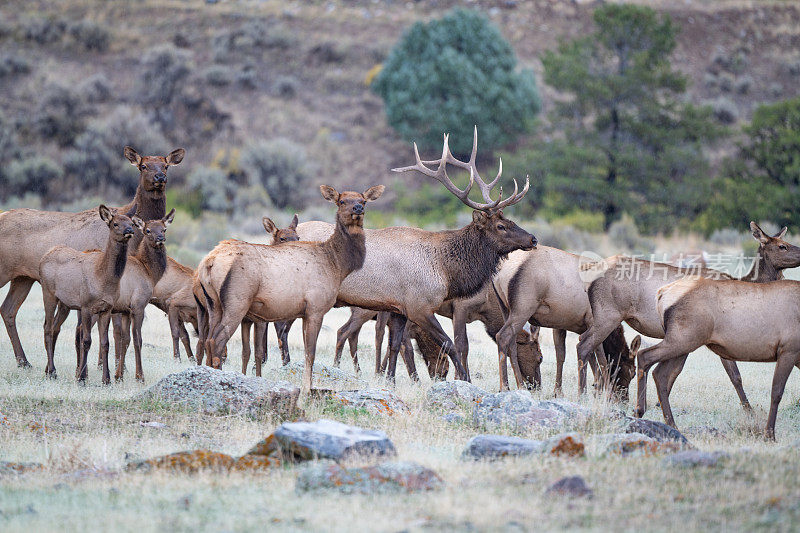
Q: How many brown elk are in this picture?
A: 12